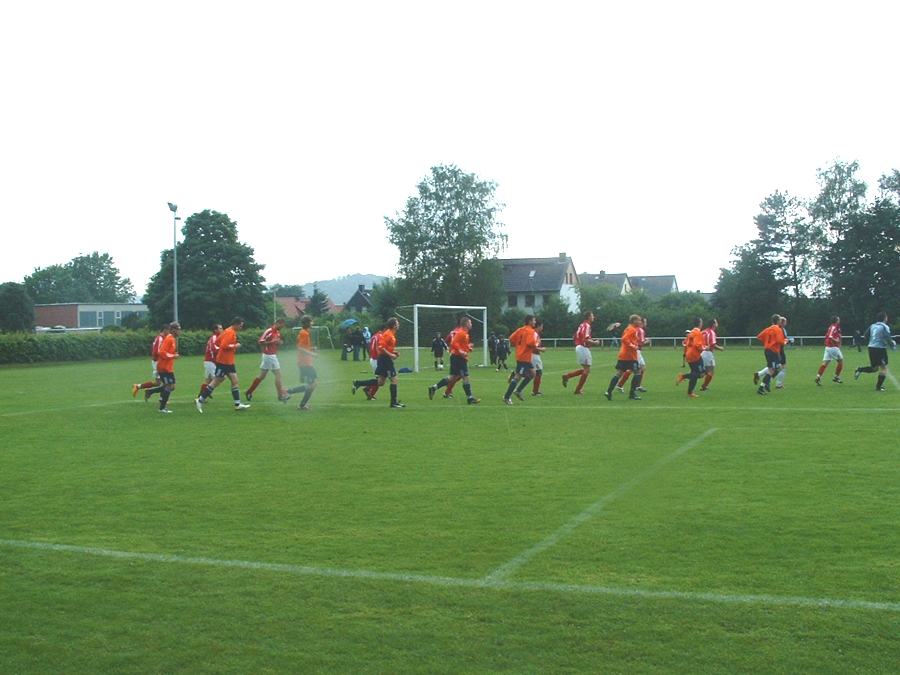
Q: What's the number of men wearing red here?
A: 10